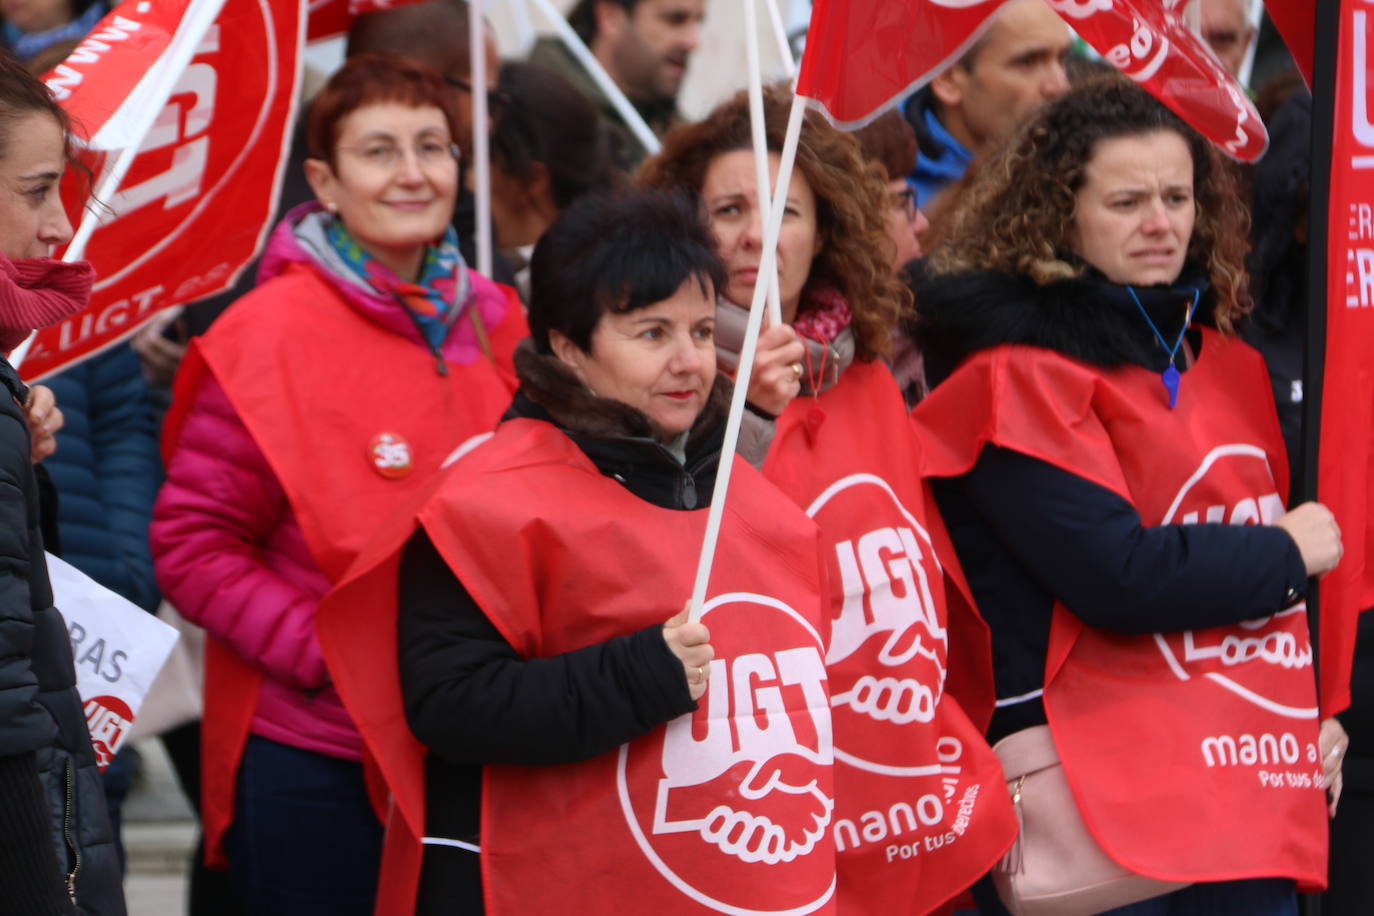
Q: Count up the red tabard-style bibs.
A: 4